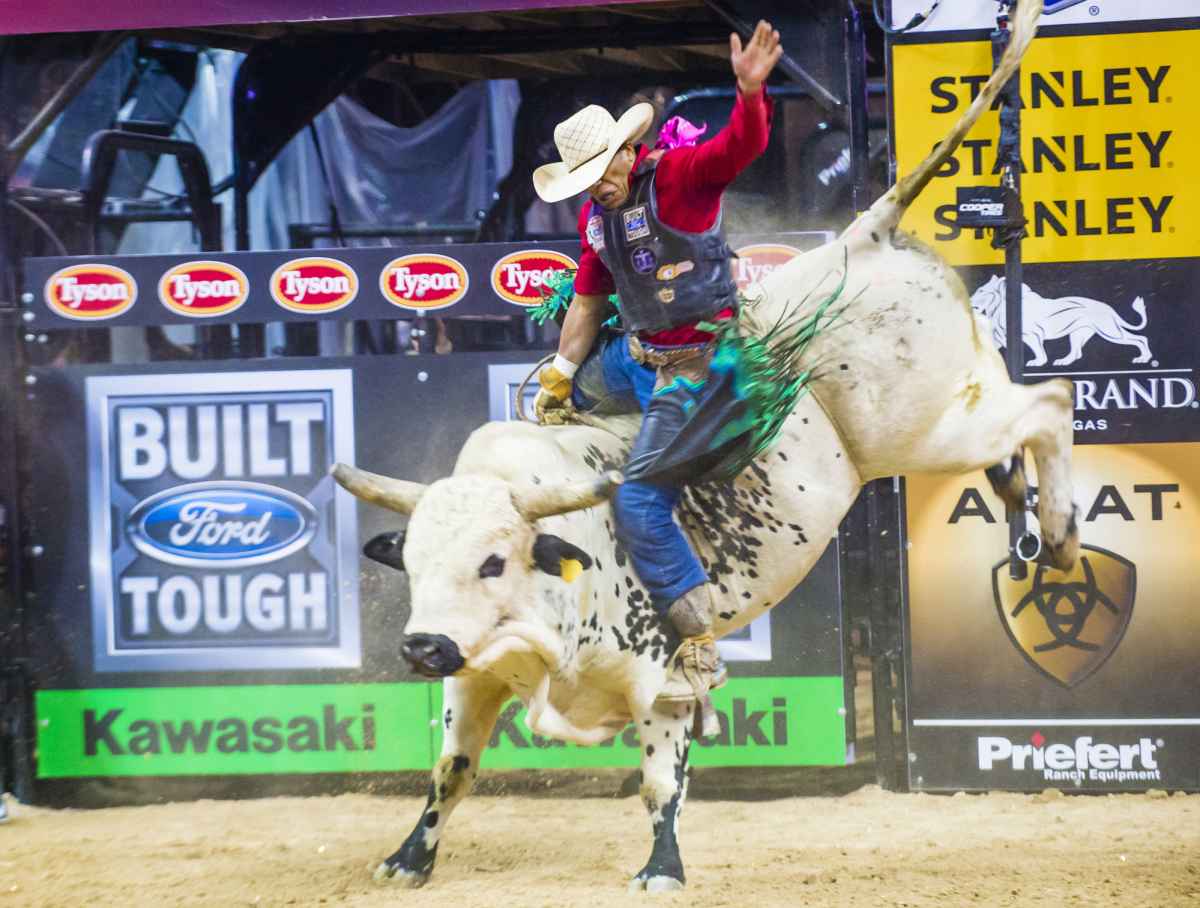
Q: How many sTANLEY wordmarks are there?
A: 3